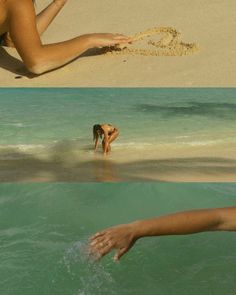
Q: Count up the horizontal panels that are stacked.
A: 3